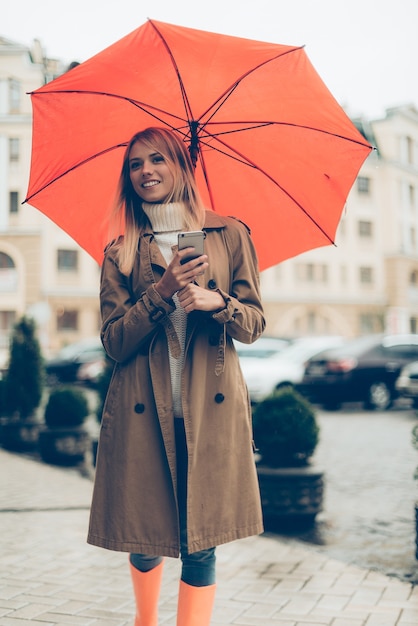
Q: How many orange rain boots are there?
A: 2